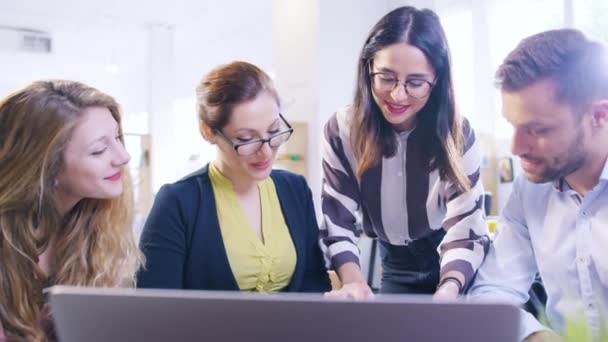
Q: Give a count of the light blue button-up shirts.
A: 1